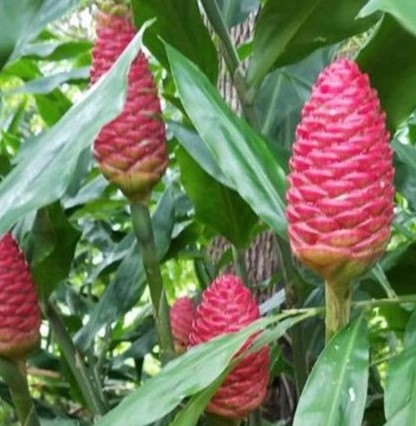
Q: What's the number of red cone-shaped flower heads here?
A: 5